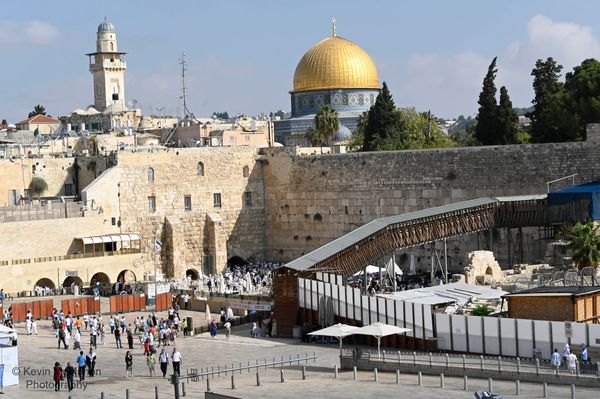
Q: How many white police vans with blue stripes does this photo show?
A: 0